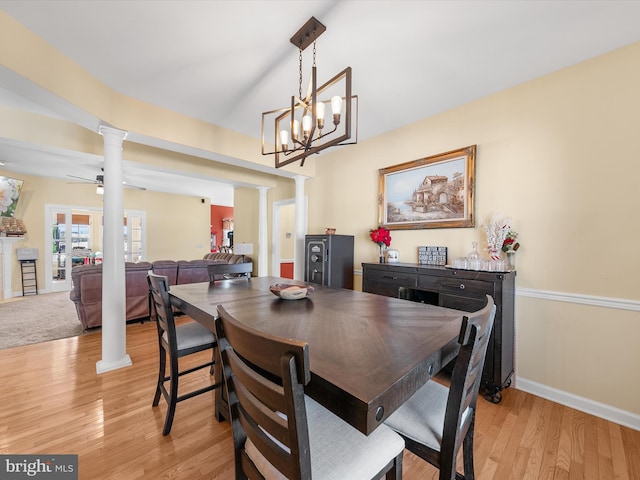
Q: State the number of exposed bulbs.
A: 5